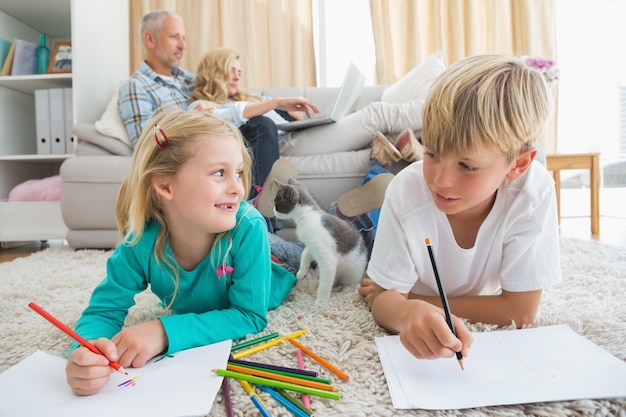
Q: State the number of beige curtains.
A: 2